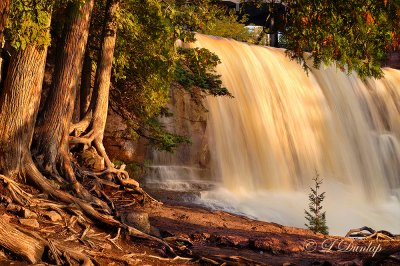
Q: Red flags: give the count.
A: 0